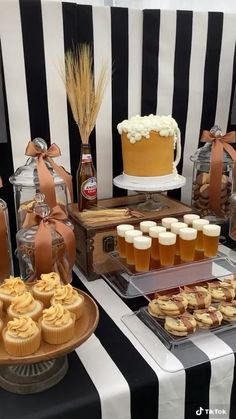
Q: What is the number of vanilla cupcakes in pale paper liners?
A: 6